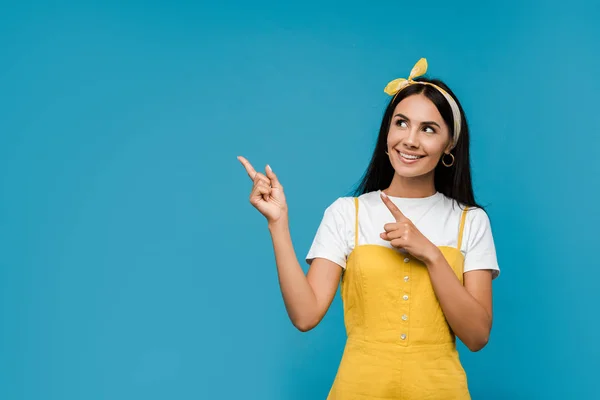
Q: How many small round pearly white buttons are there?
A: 5